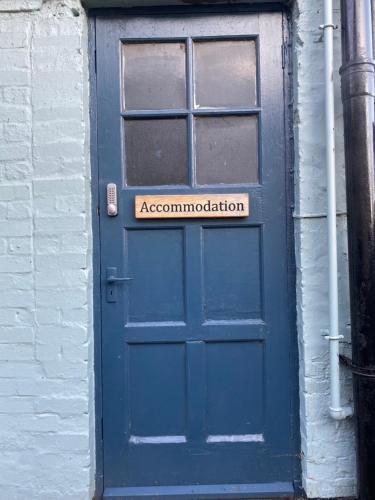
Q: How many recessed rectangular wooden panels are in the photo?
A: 4